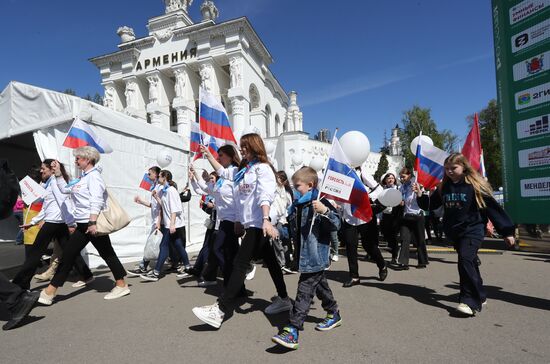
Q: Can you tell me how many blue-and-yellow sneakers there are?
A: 2